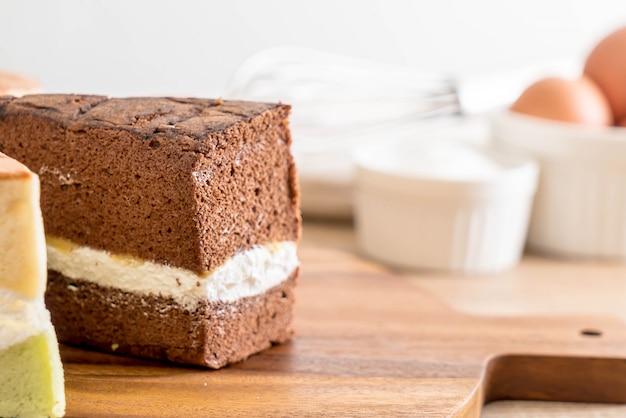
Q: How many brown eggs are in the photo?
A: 2